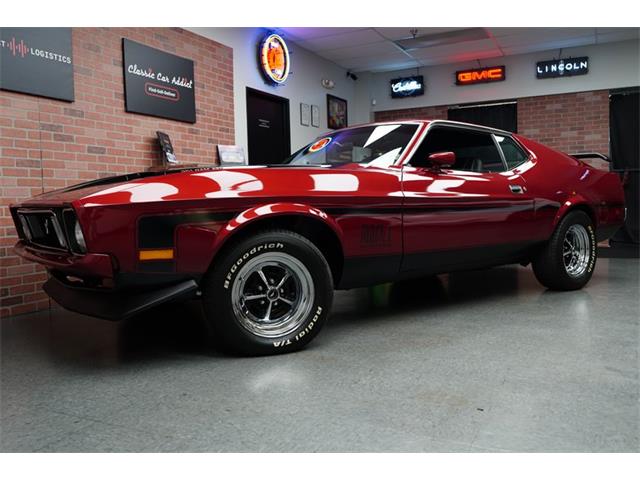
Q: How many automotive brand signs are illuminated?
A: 3